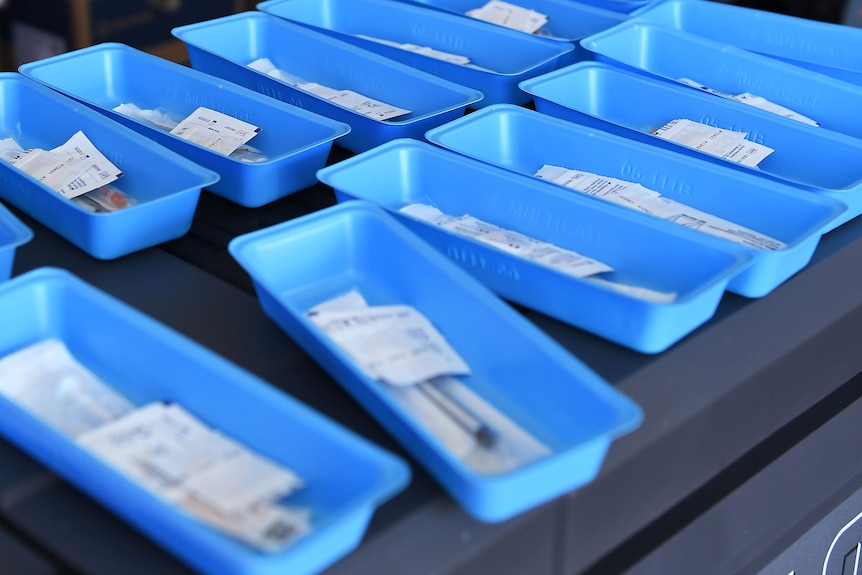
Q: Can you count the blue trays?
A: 14